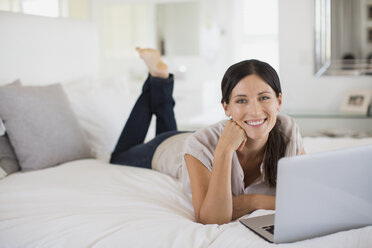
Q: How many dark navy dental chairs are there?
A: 0